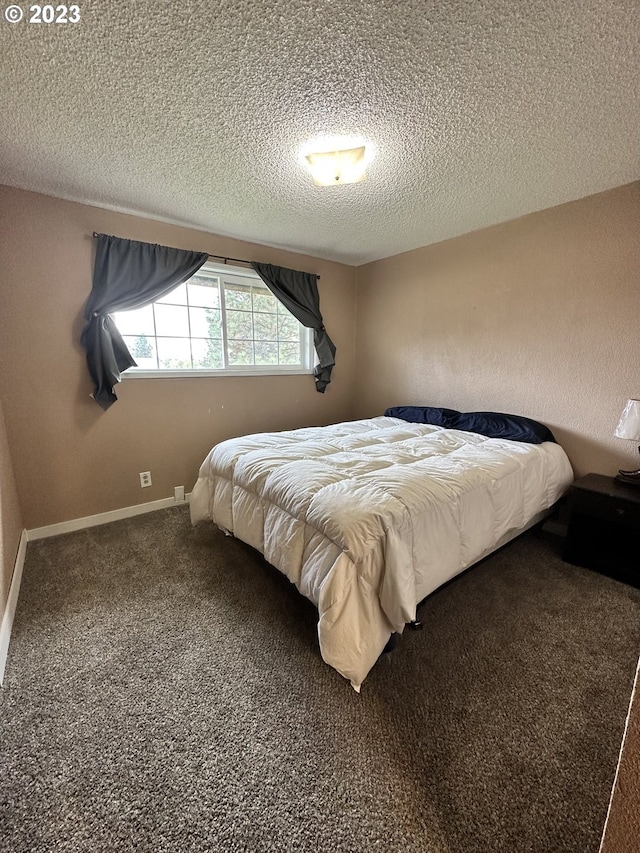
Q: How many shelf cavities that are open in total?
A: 1